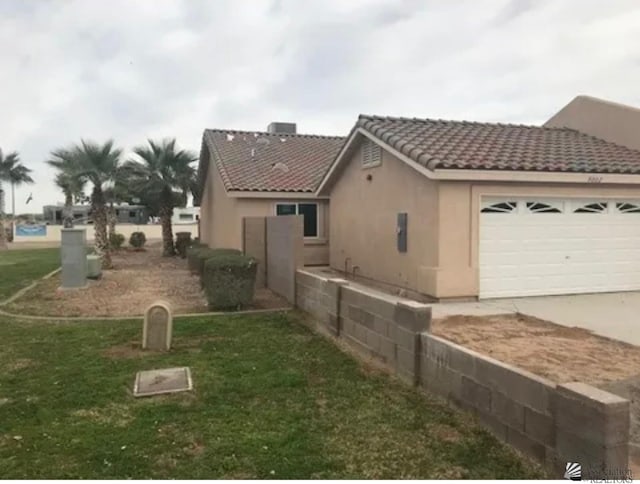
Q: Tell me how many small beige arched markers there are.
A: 1